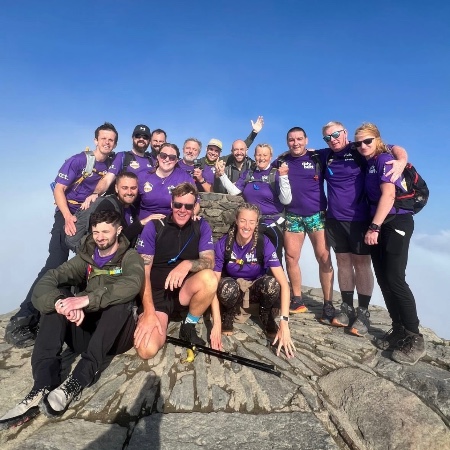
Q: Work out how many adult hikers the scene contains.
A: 15